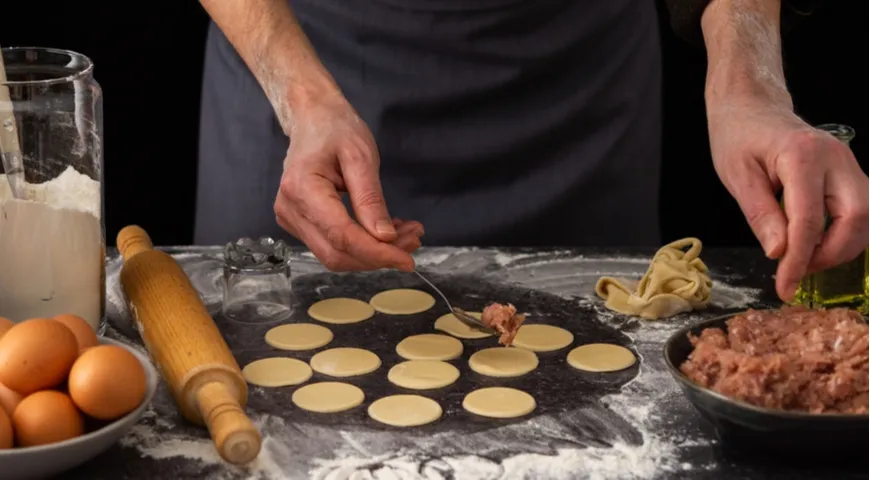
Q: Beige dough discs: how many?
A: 14